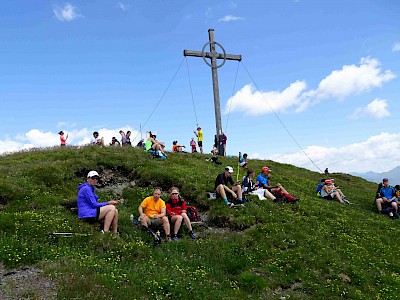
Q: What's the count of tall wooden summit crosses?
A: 1